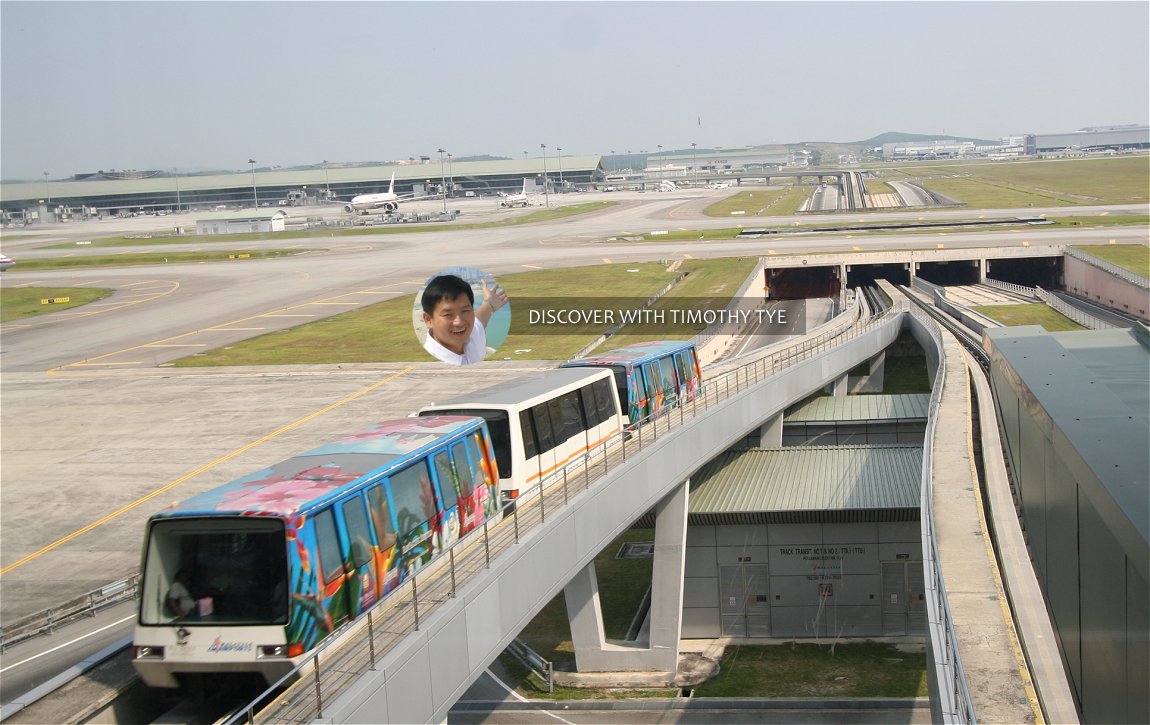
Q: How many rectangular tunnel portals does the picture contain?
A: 4